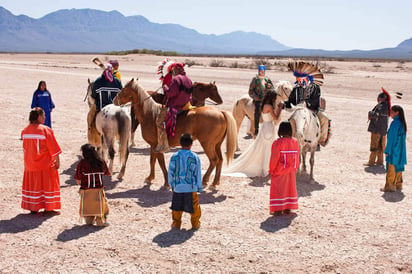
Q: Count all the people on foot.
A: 8